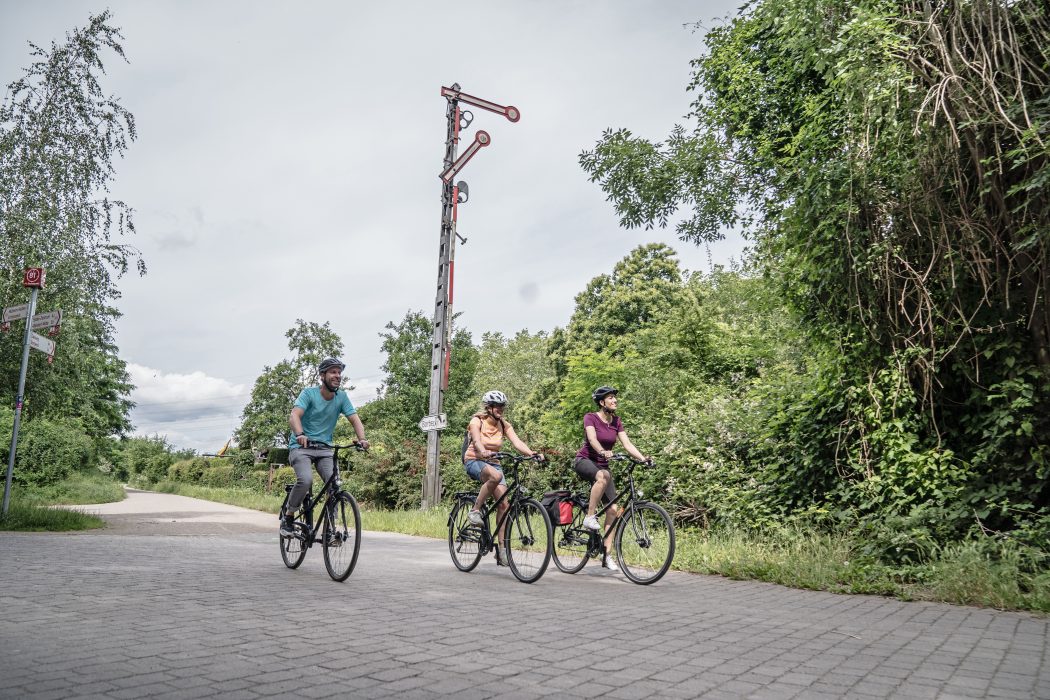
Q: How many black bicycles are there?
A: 3